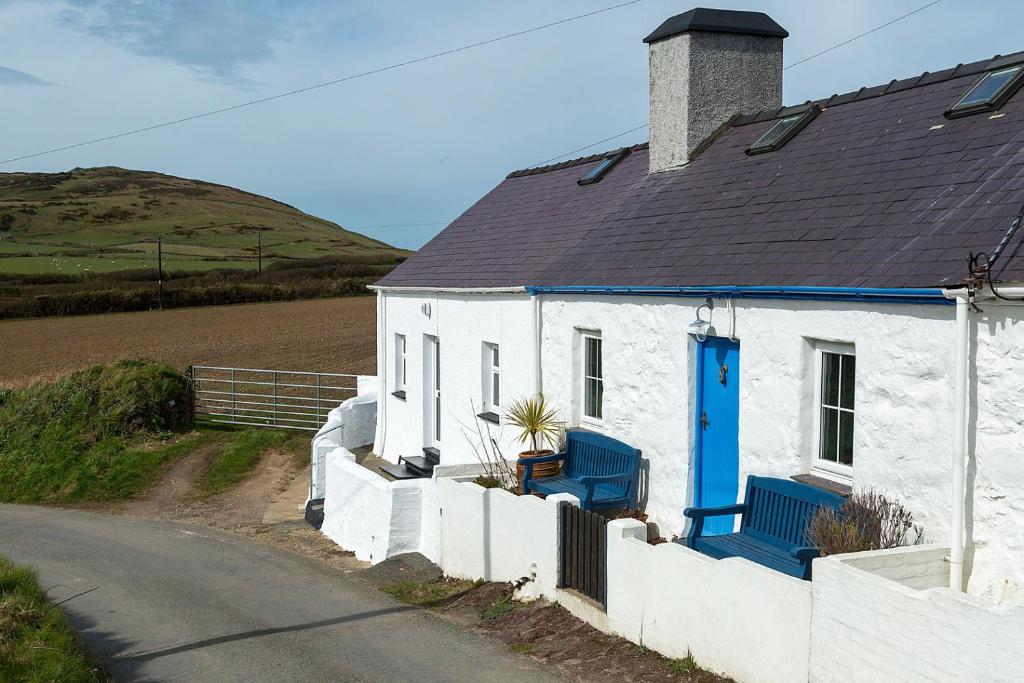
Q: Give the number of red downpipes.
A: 0